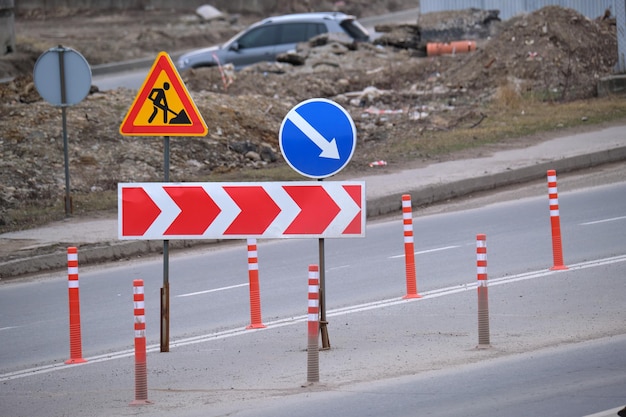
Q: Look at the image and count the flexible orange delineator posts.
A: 7